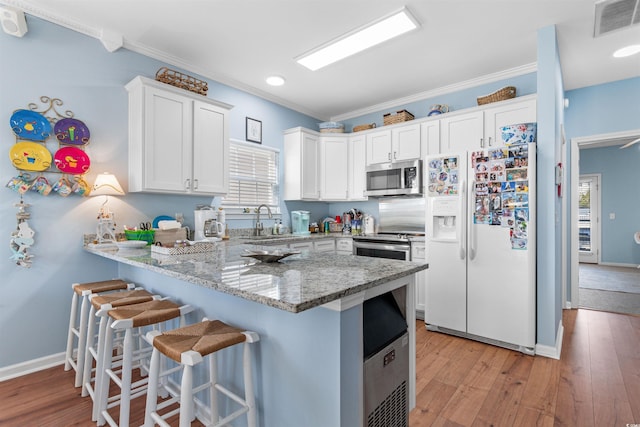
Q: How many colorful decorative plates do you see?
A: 4